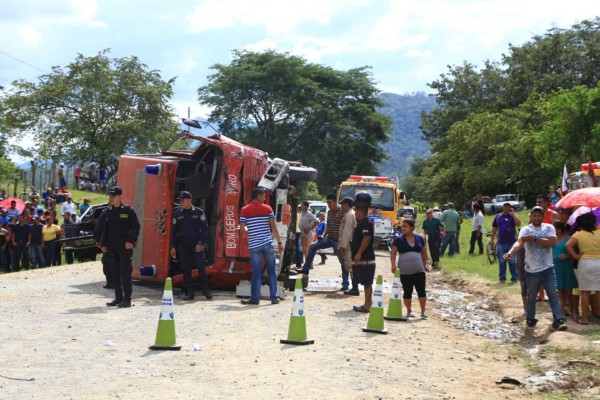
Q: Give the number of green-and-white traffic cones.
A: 4